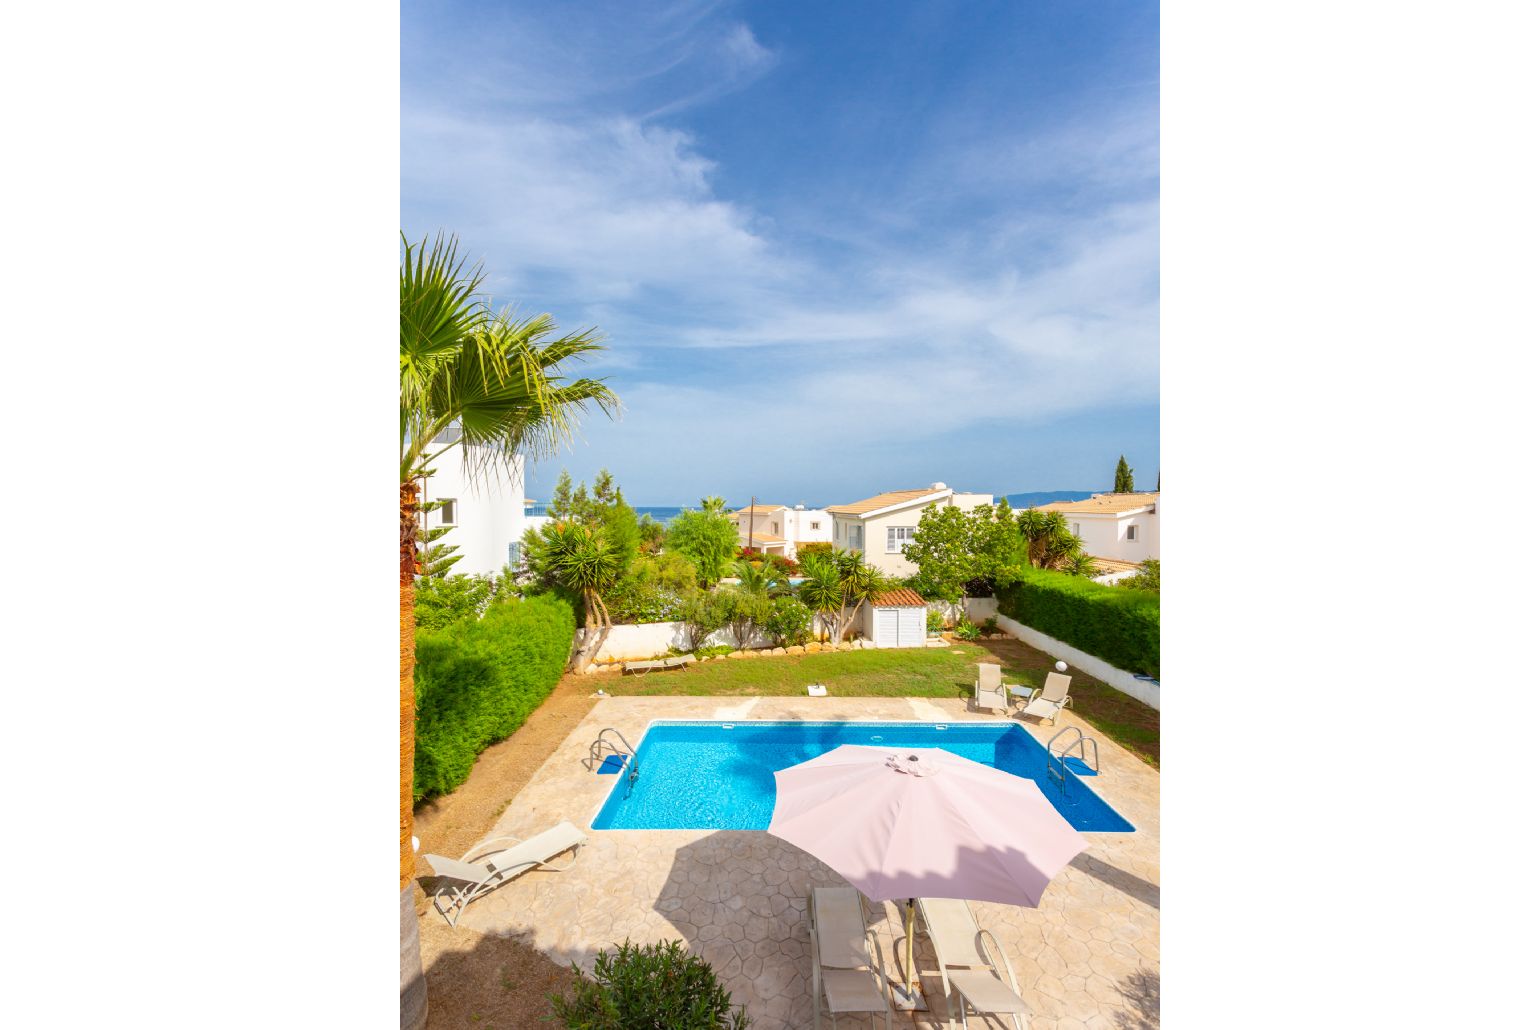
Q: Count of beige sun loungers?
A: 6